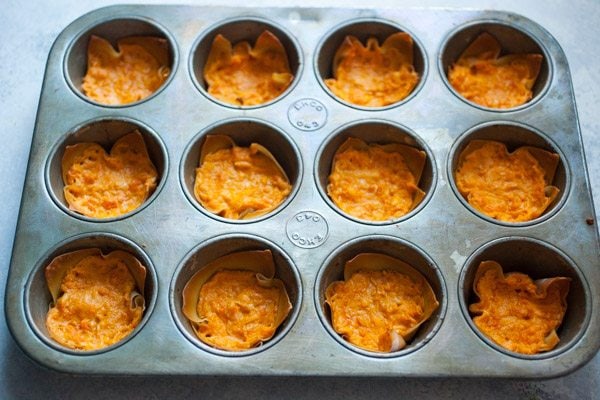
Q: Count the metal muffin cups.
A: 12